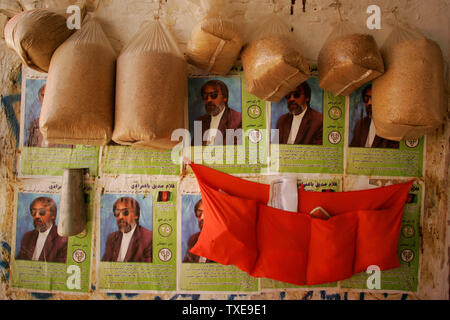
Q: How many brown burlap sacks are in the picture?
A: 7